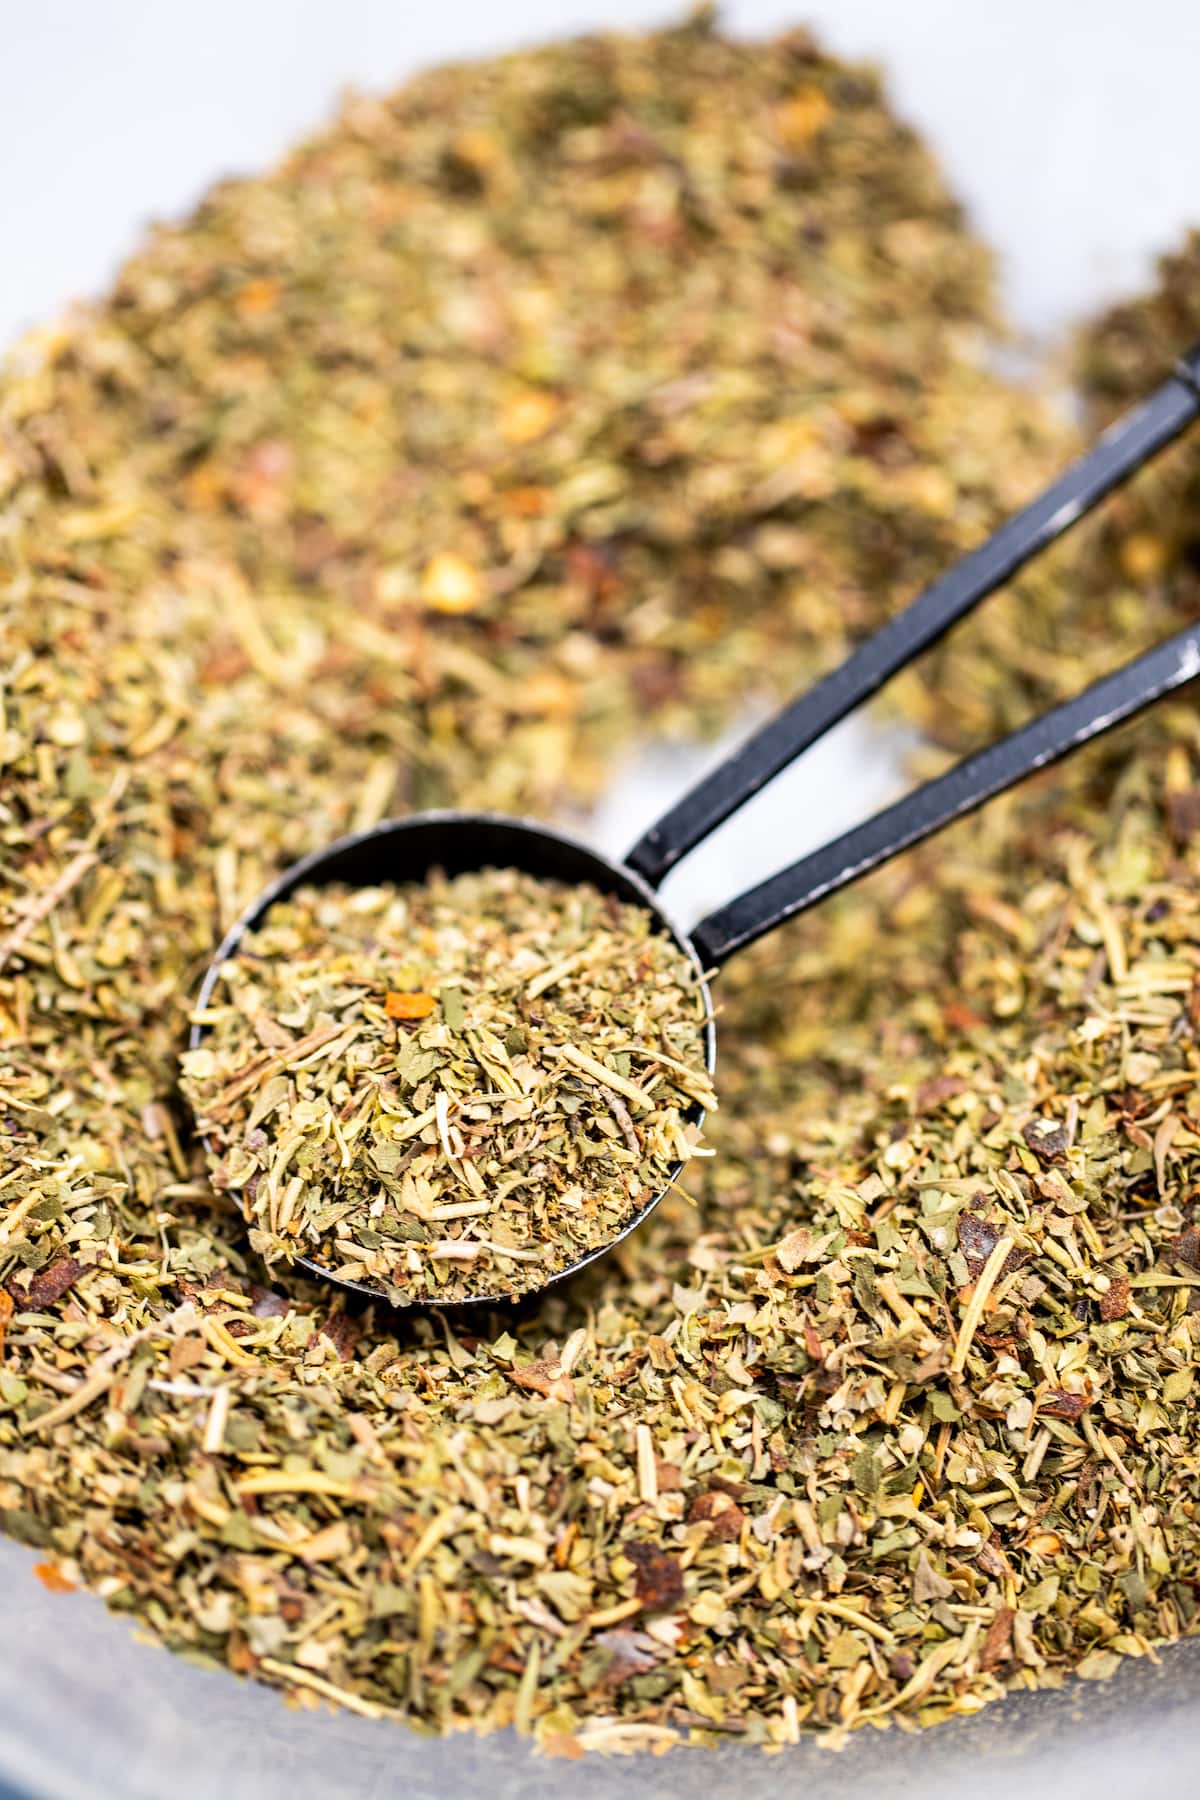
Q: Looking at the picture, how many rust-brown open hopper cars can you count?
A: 0